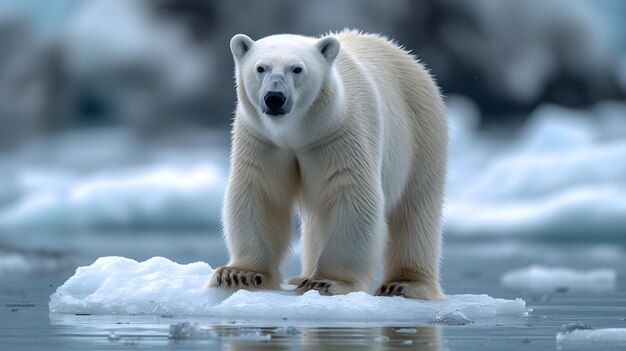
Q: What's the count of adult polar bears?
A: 1